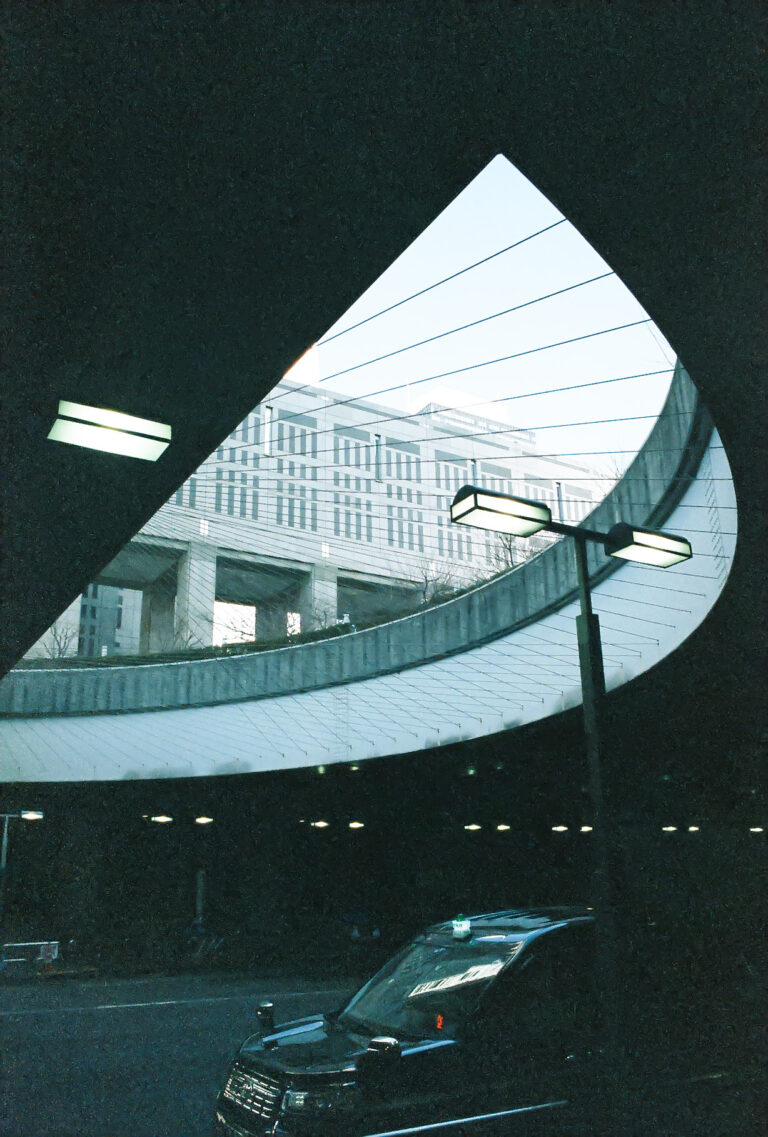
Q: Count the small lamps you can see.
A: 12